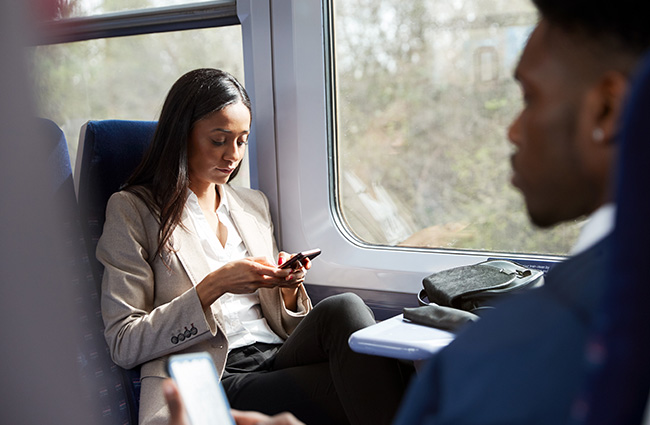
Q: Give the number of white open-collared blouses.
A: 1